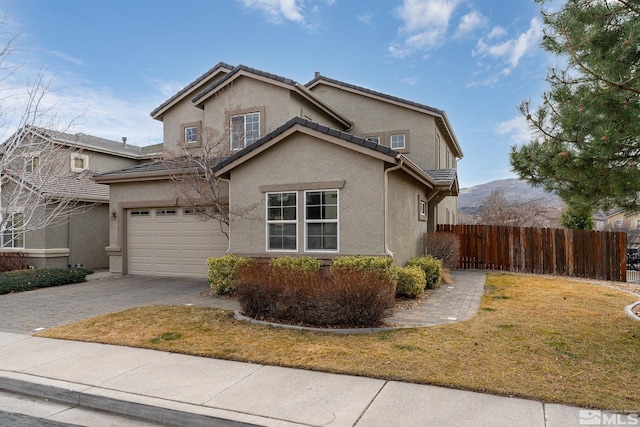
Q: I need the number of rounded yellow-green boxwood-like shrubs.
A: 5